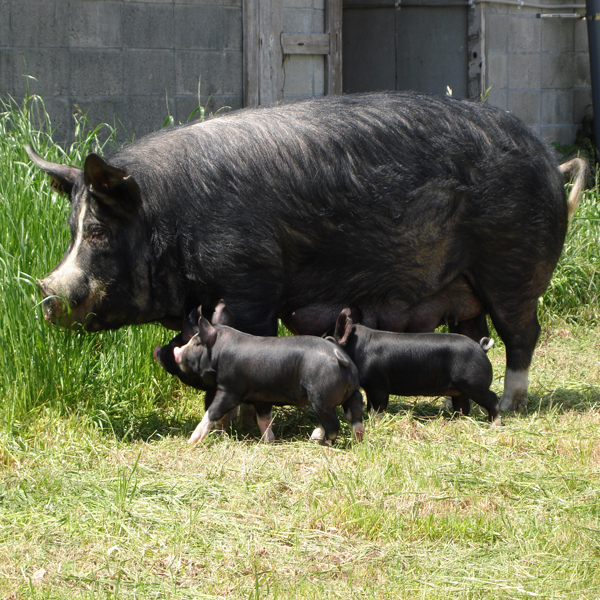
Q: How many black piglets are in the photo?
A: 3